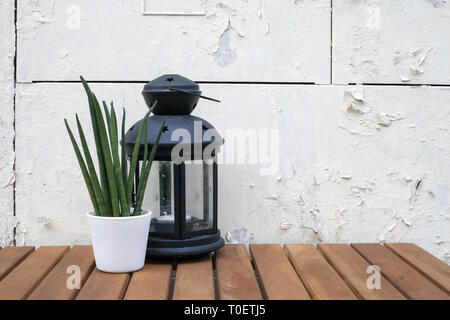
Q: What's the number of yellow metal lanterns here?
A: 0